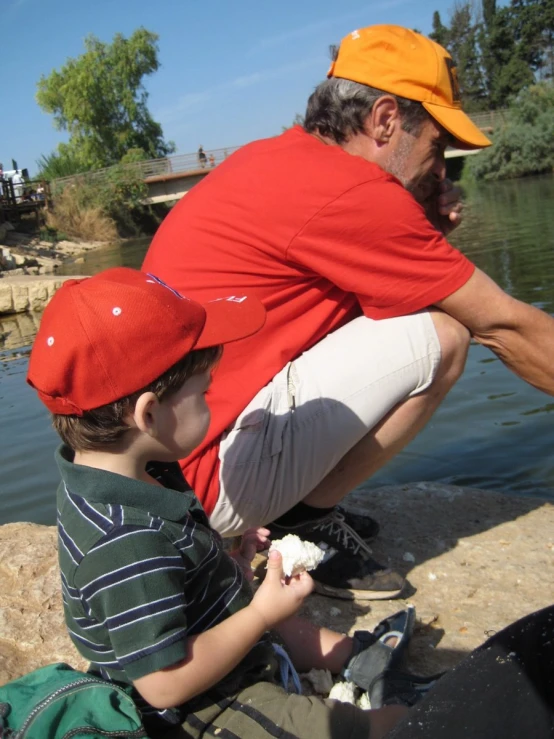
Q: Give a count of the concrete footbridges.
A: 1